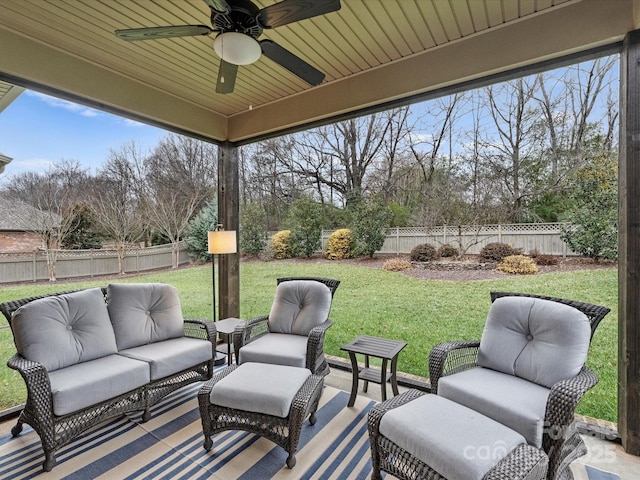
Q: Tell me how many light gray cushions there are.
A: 10